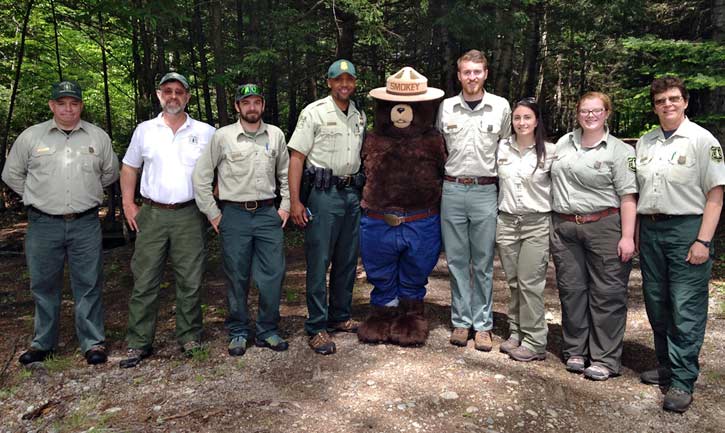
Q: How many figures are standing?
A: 9